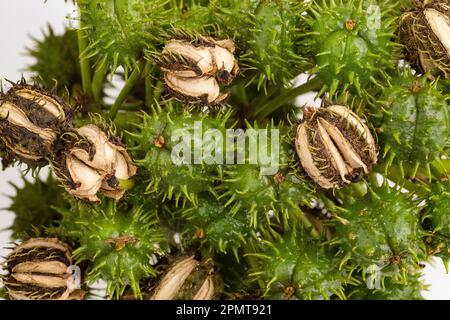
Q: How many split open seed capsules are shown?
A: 7